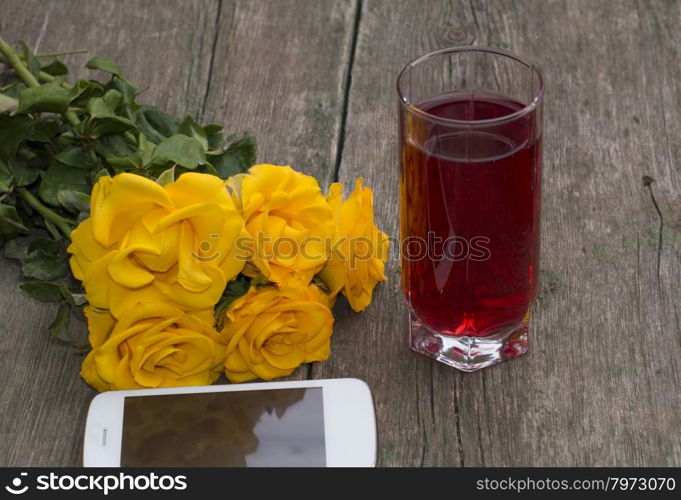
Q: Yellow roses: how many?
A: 5